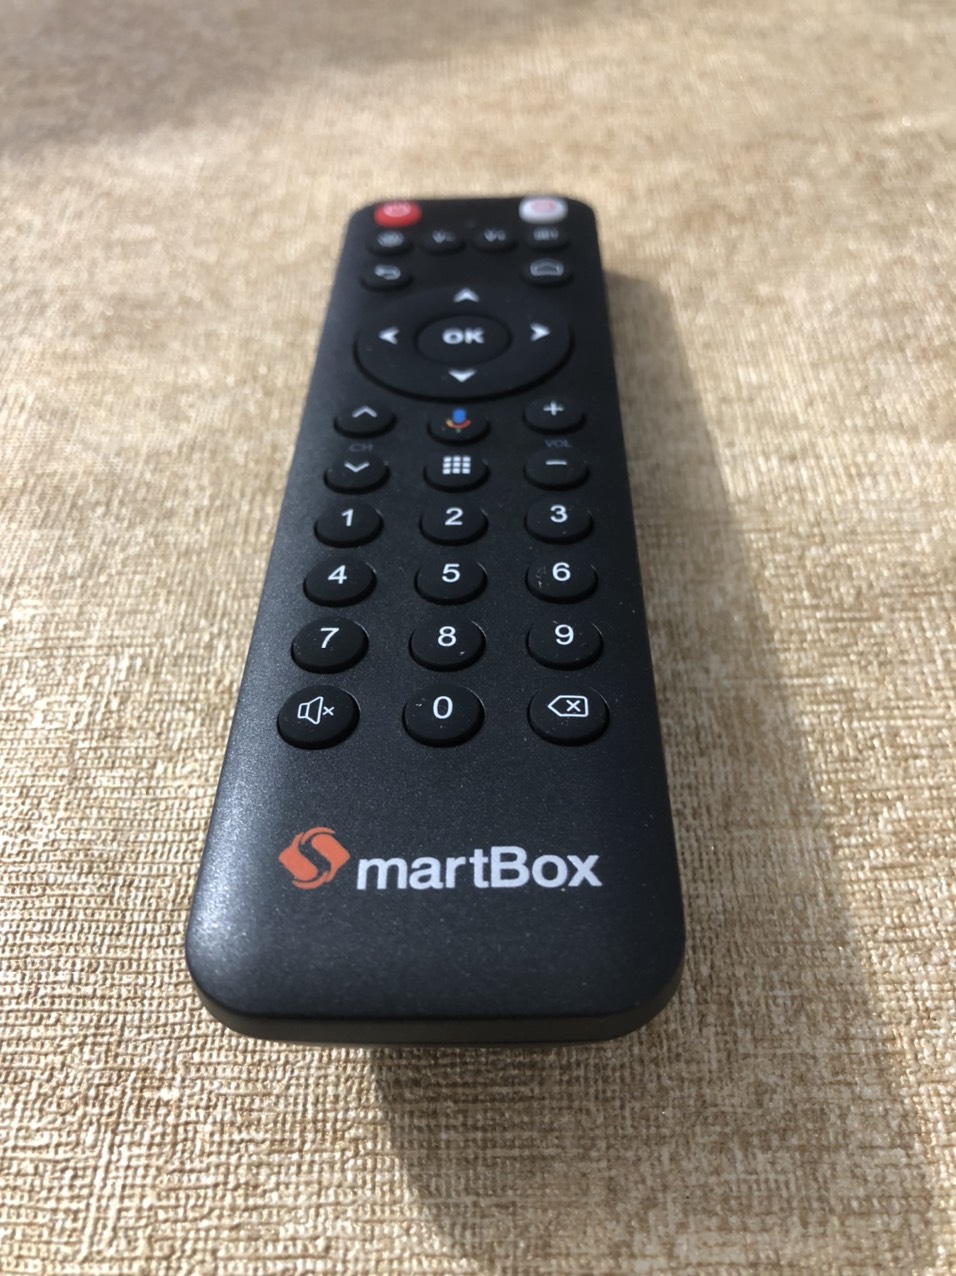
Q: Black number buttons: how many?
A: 10